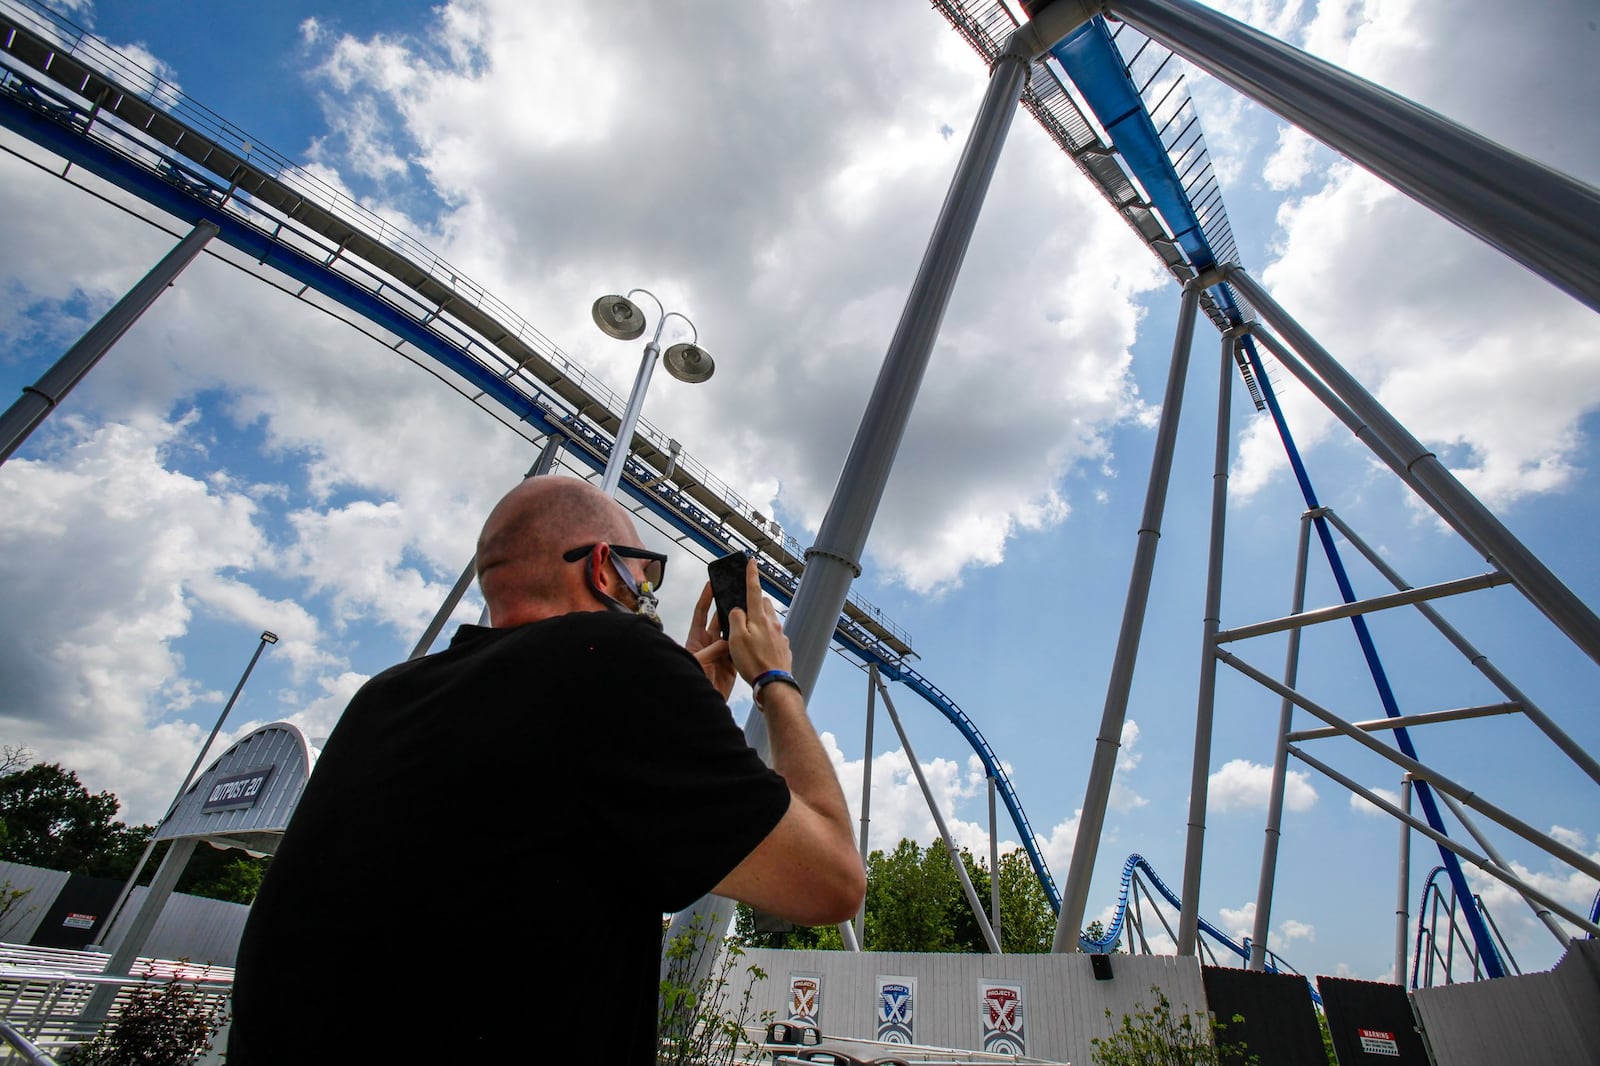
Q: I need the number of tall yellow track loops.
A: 0